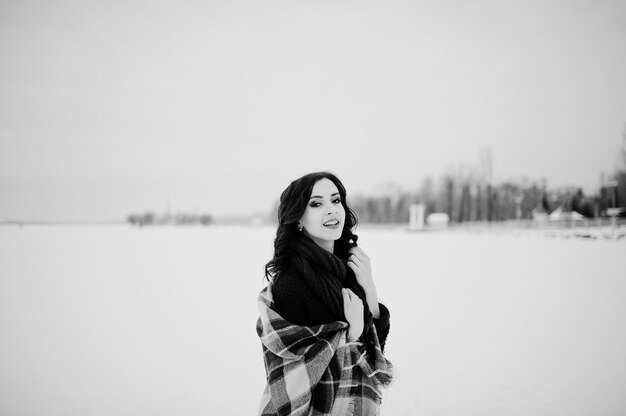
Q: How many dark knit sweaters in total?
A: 1